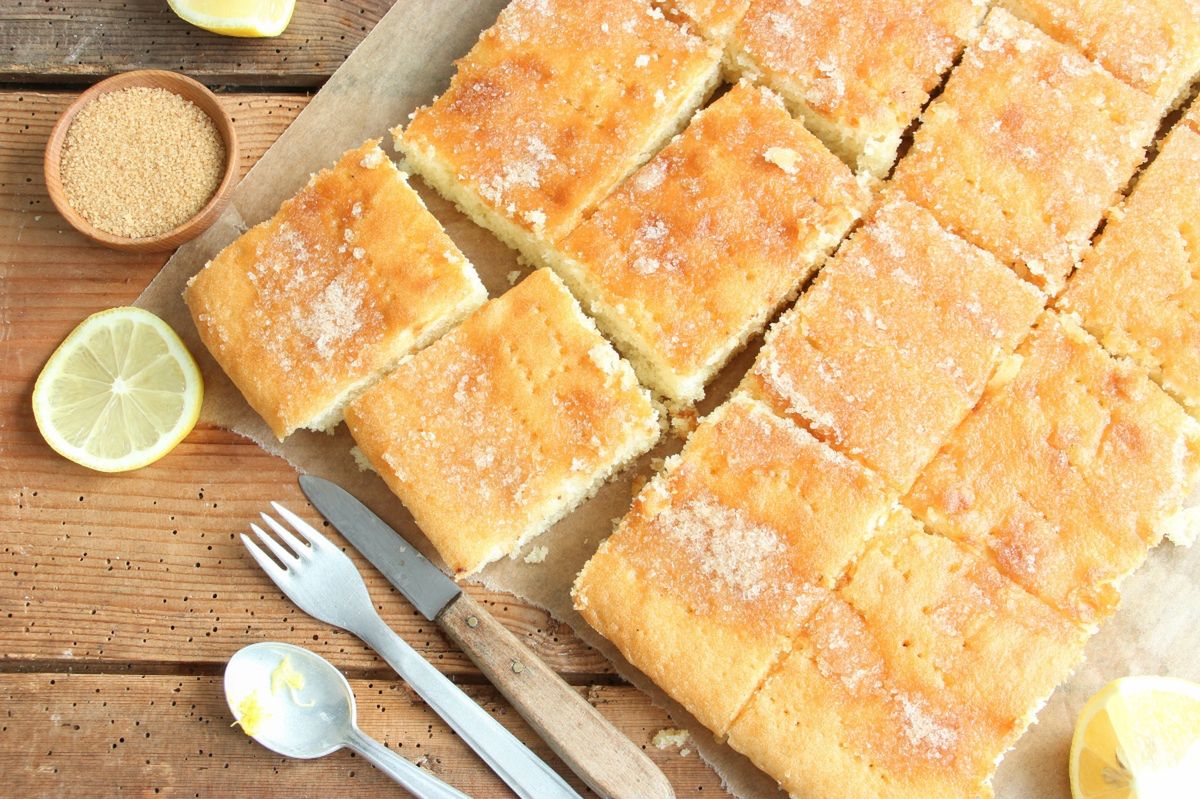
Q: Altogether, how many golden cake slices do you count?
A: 13